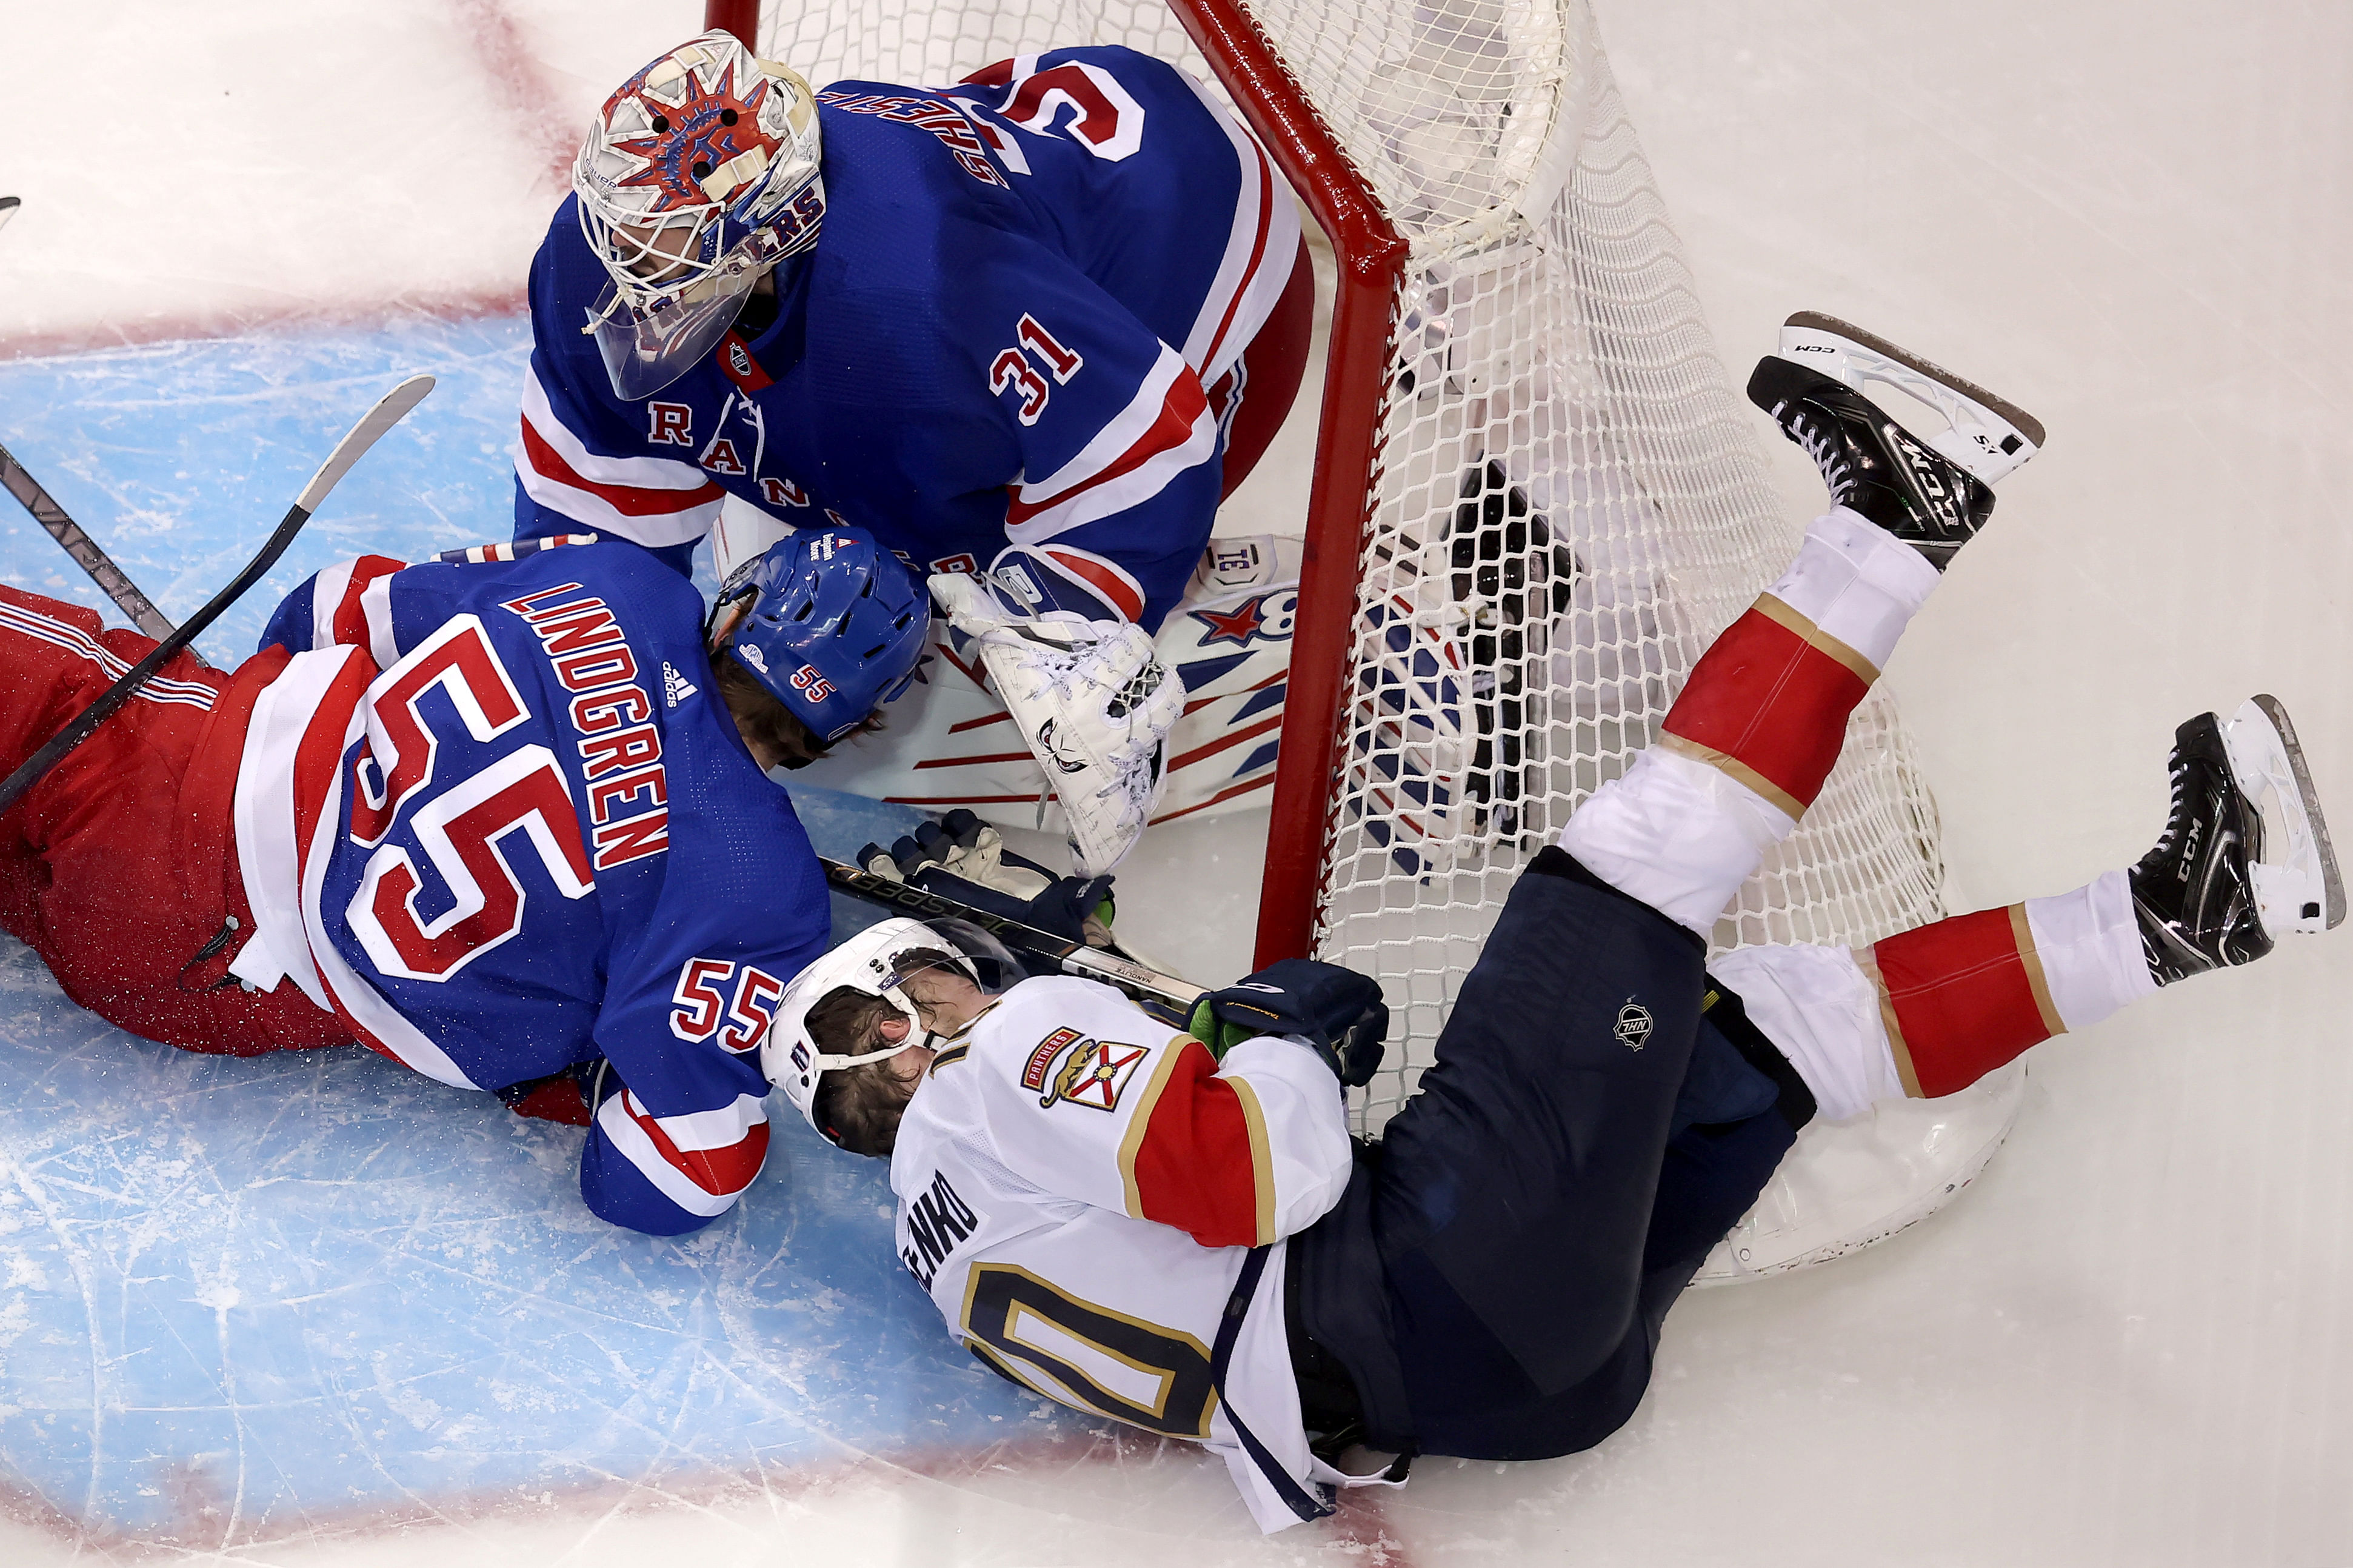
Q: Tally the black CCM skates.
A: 2